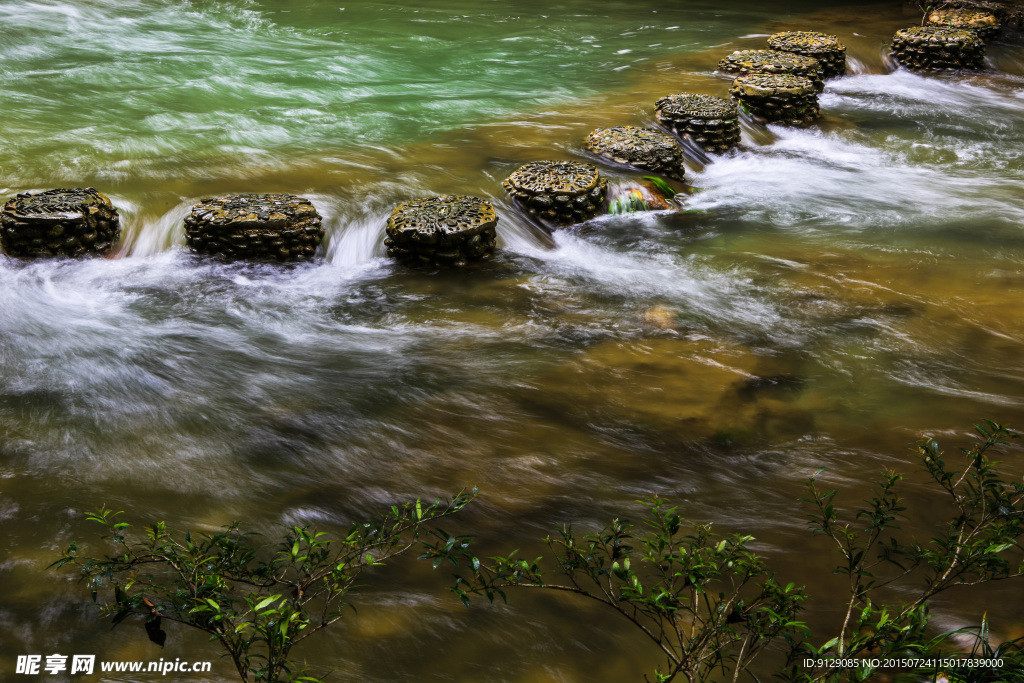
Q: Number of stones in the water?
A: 11